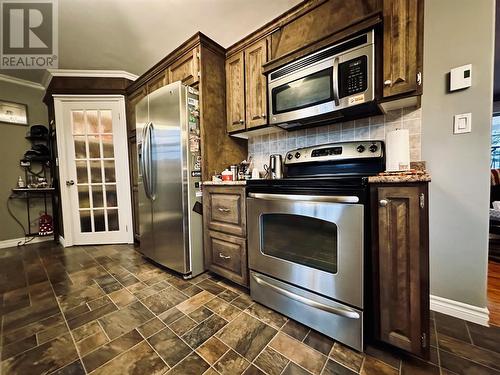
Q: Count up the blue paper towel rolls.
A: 0